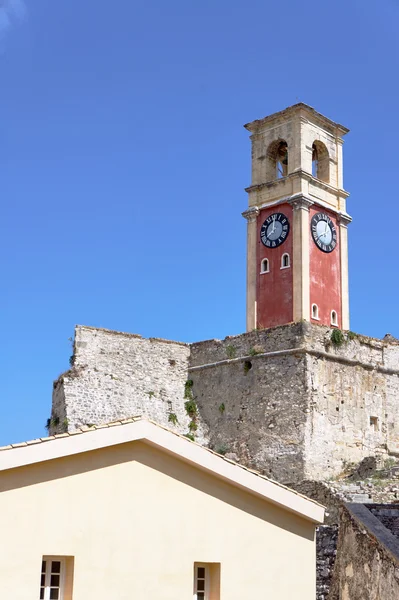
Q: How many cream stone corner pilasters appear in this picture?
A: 3